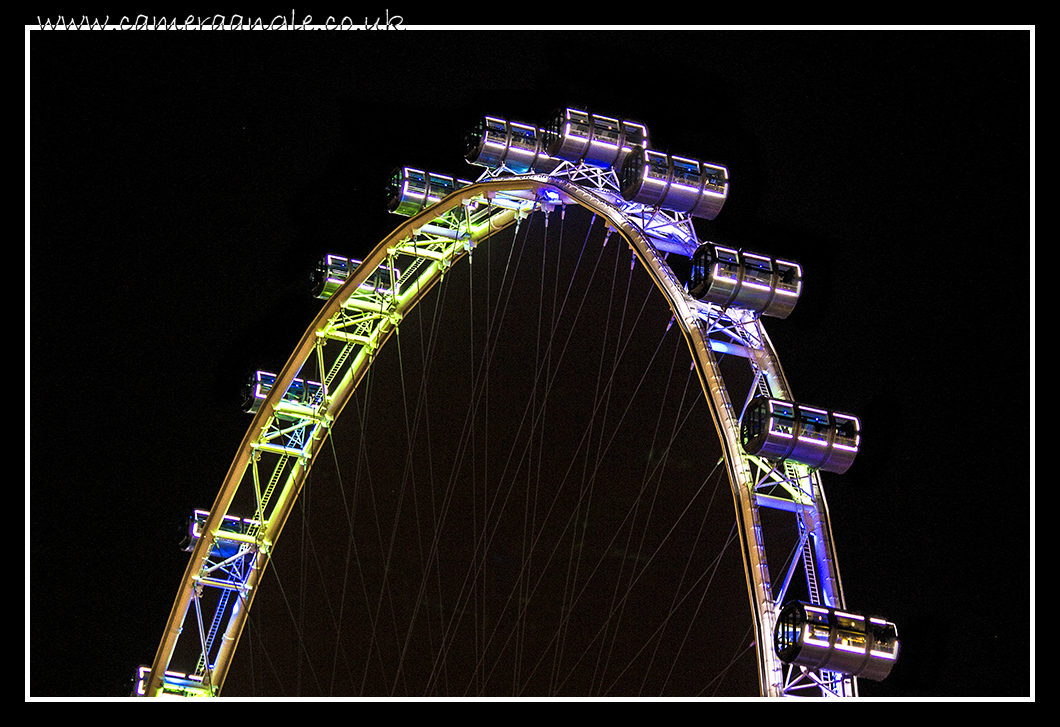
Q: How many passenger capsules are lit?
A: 11